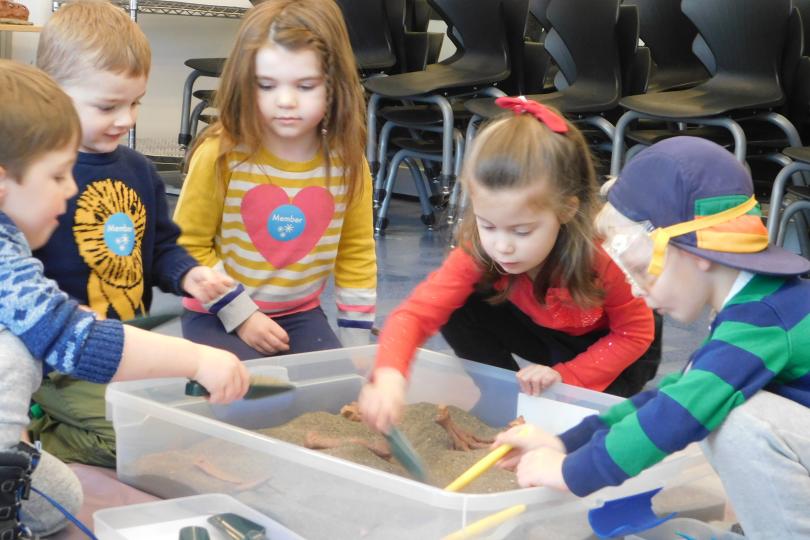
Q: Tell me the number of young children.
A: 5